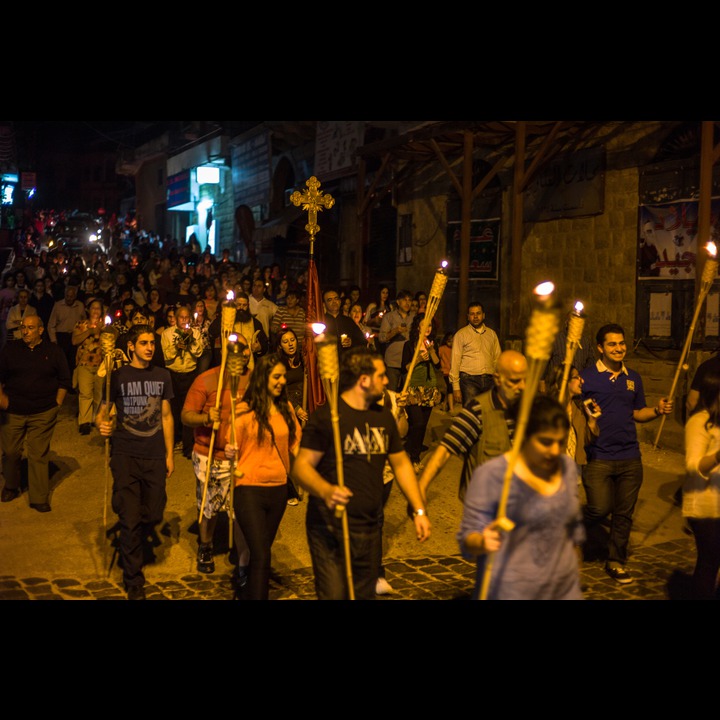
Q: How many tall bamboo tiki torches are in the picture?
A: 8